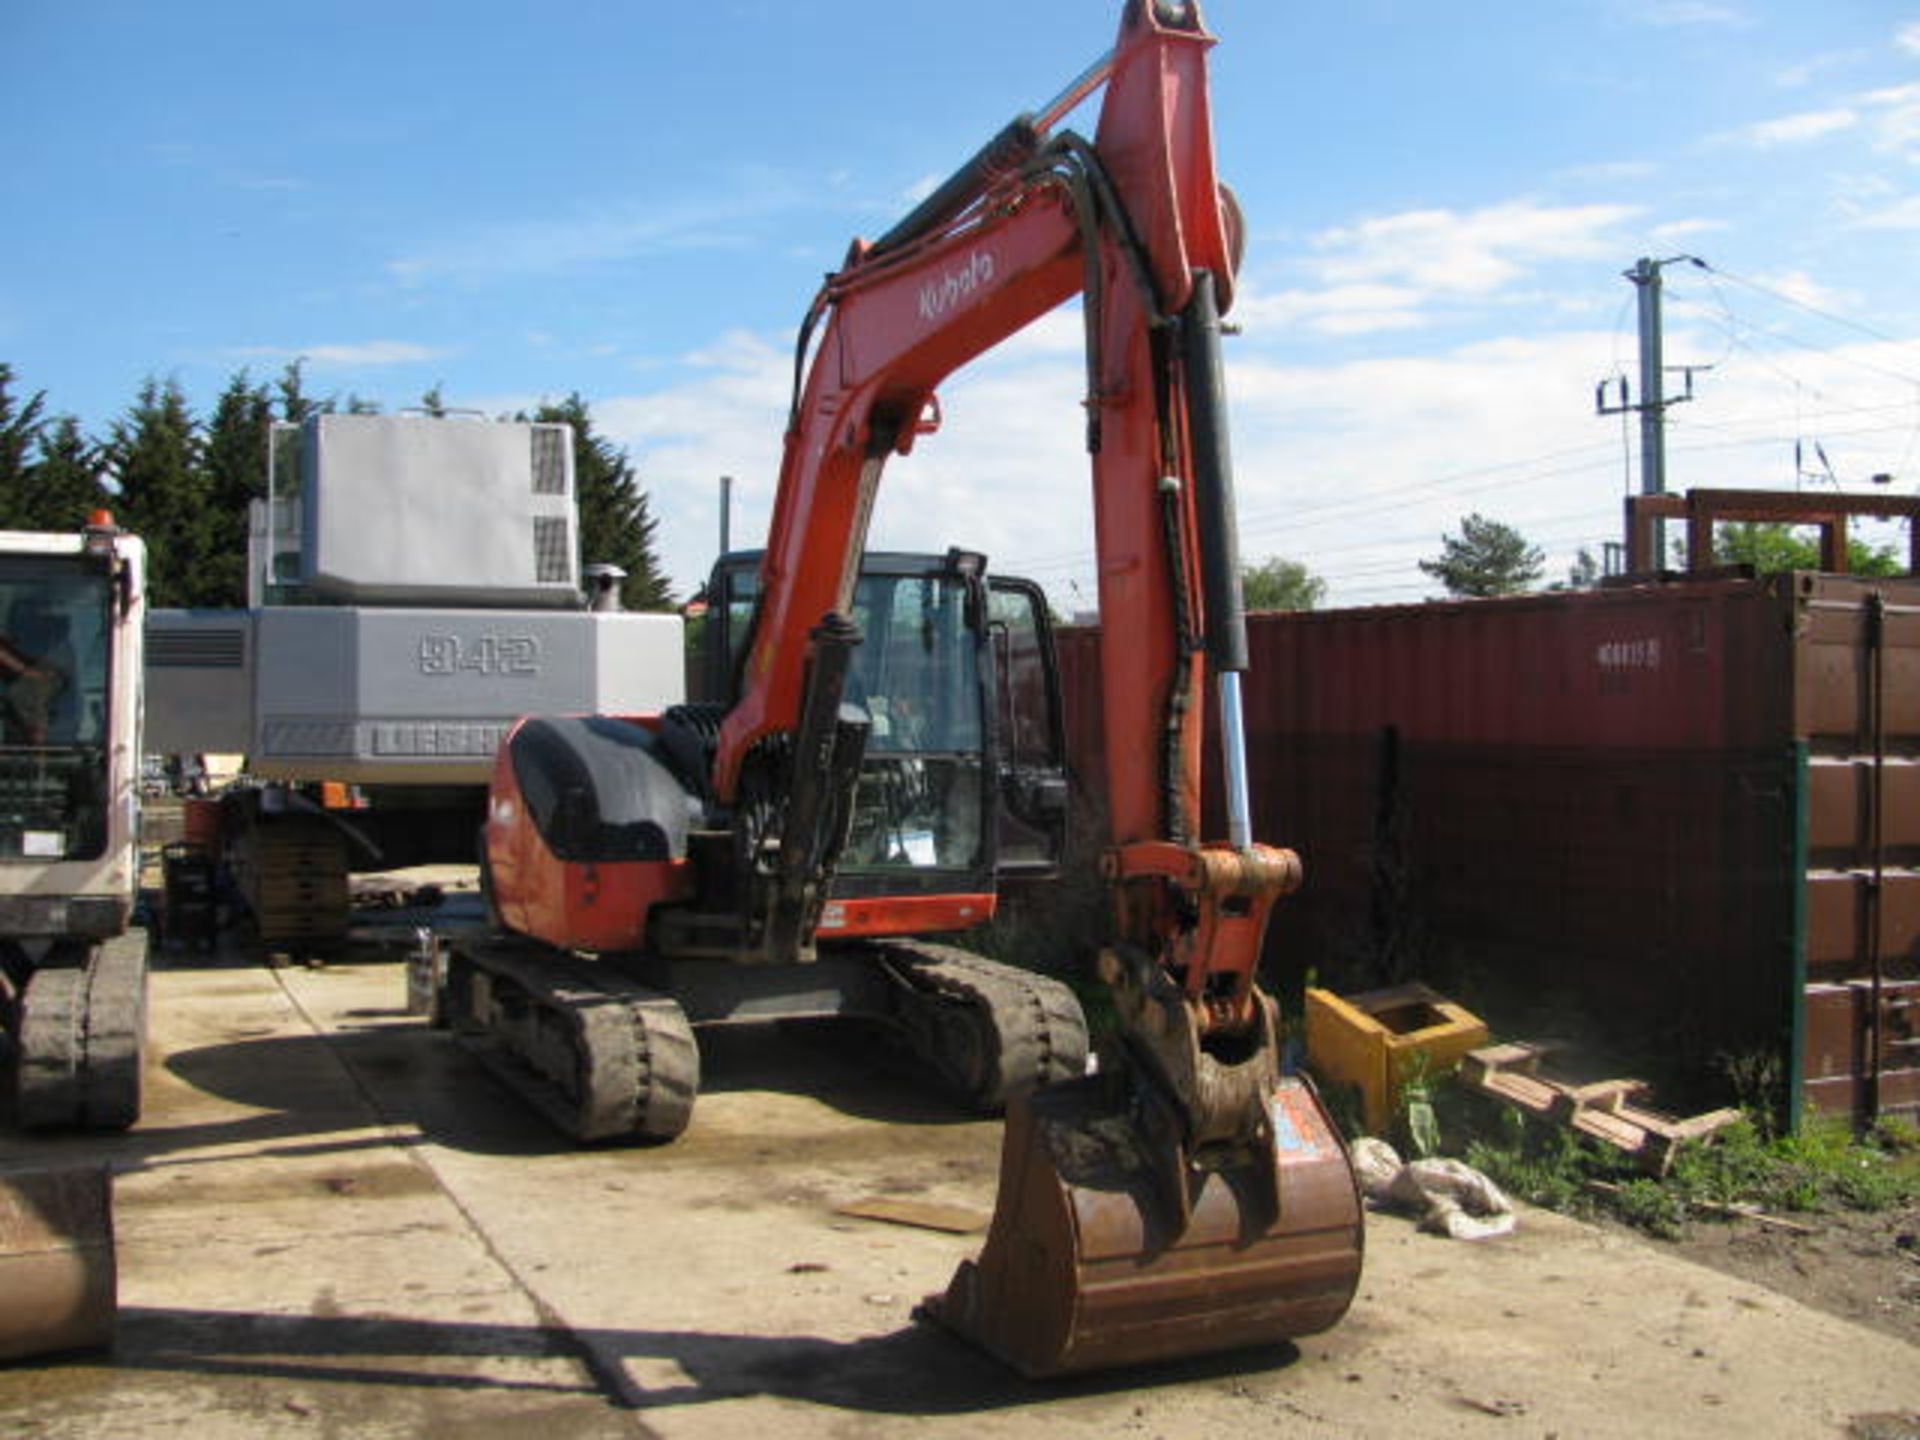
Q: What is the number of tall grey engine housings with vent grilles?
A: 1